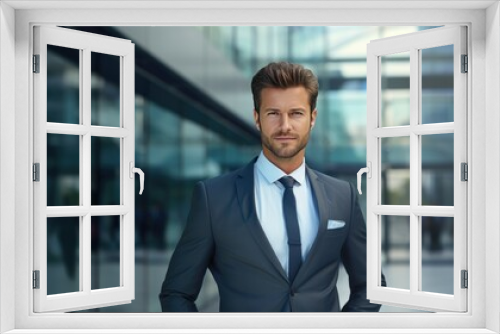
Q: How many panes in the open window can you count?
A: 12